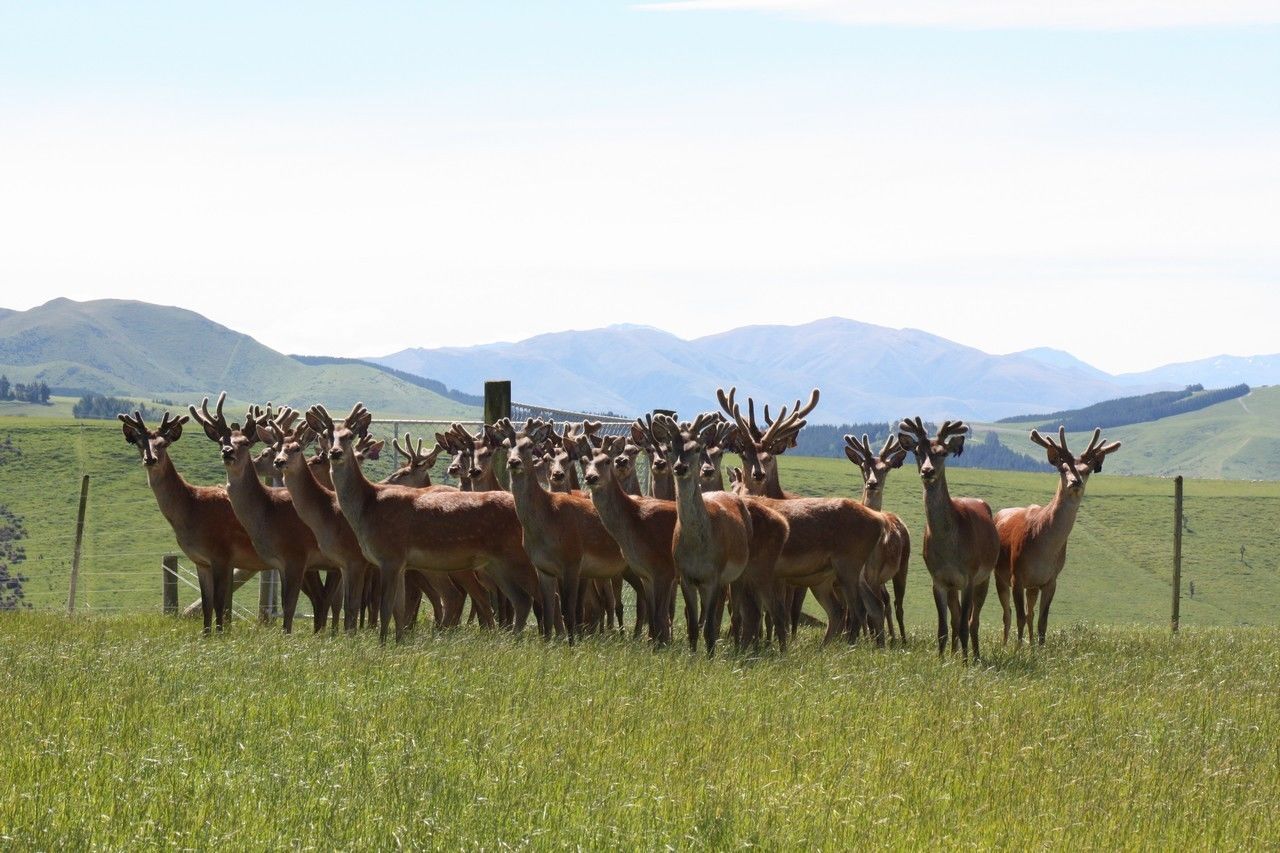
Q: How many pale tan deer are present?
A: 0